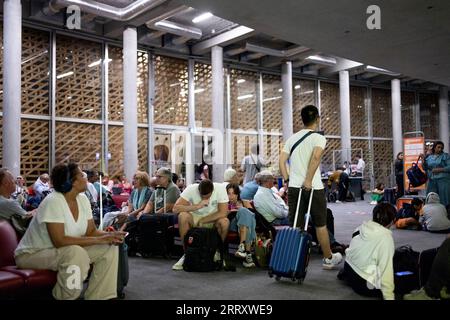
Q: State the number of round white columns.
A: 7